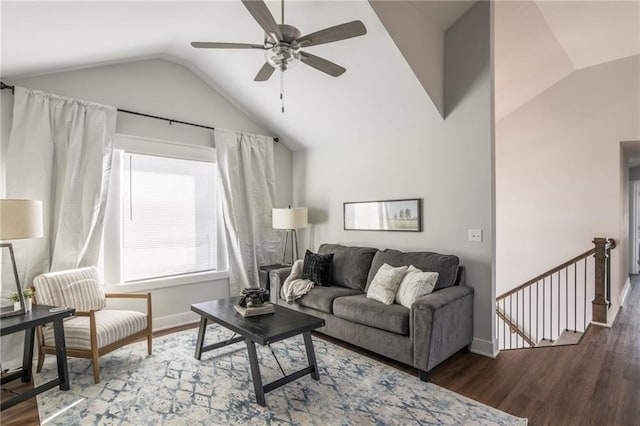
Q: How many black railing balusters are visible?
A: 13